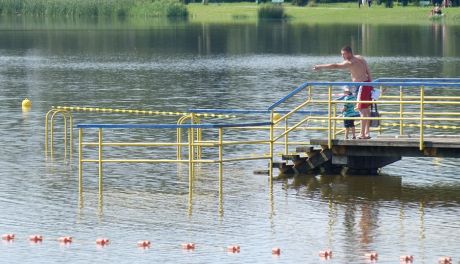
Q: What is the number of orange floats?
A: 12